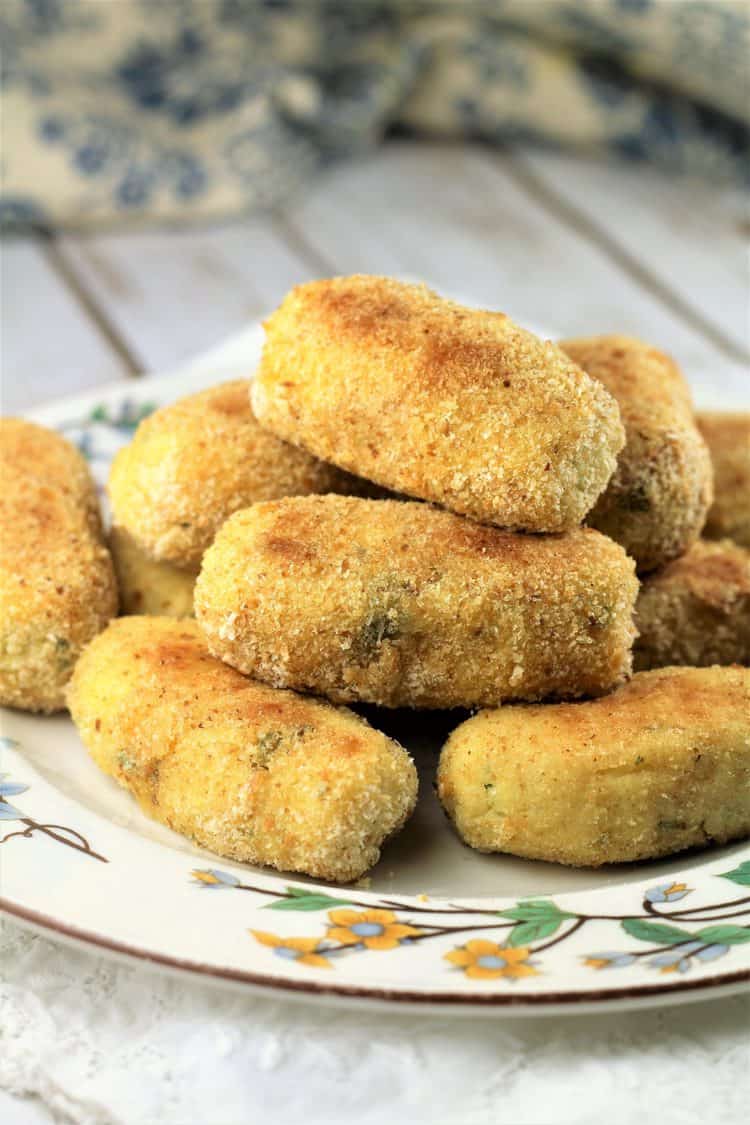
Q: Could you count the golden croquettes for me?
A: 10